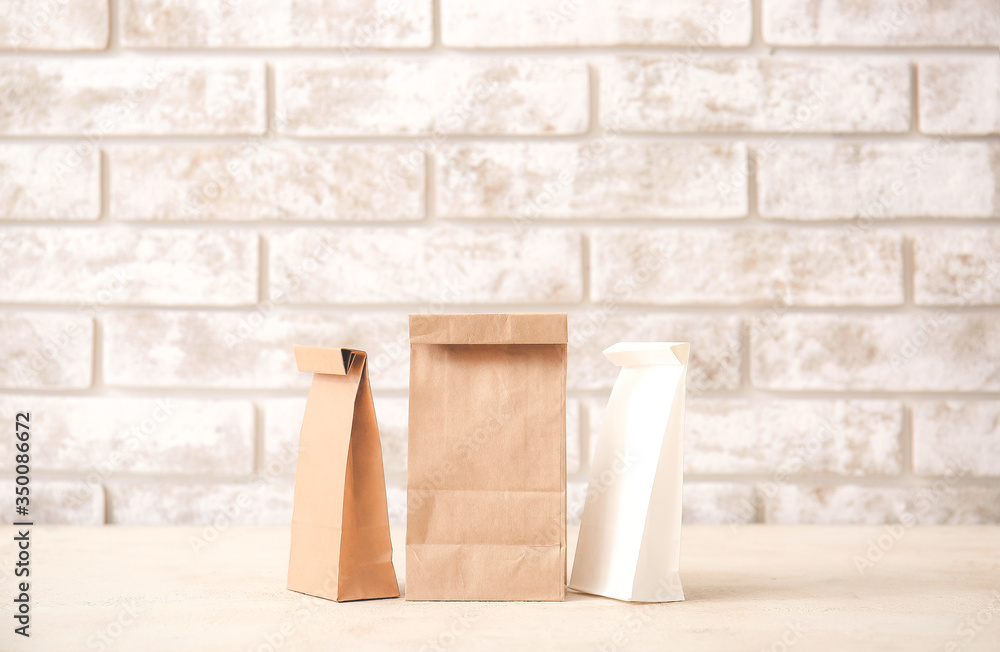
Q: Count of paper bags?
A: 3